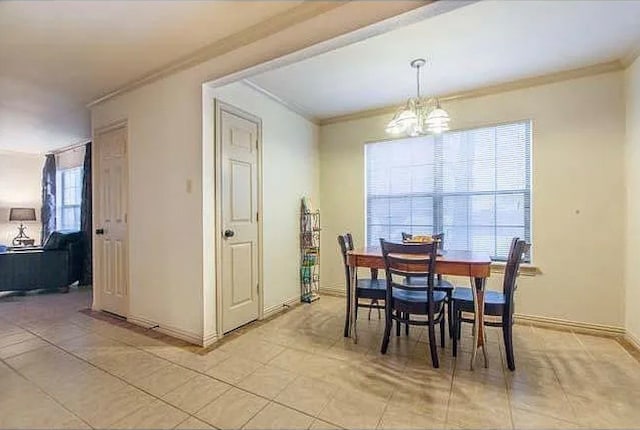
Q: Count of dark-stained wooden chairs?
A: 4